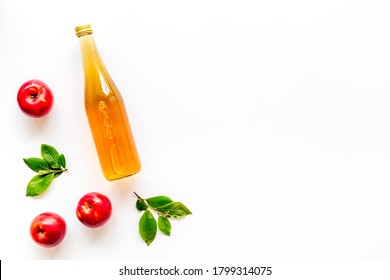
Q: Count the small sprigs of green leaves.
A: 2